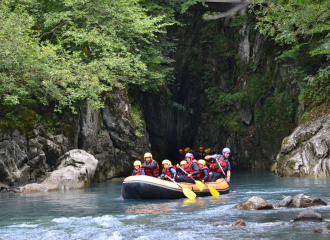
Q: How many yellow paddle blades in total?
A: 3